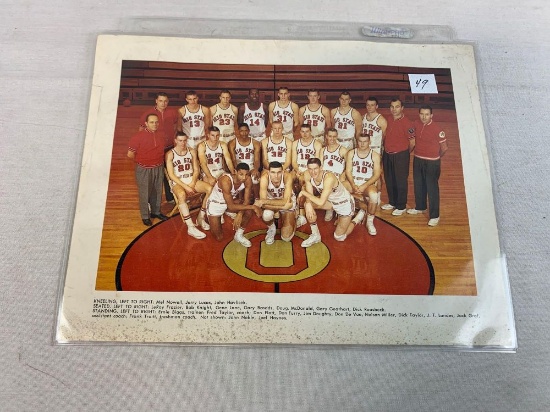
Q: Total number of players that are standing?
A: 7